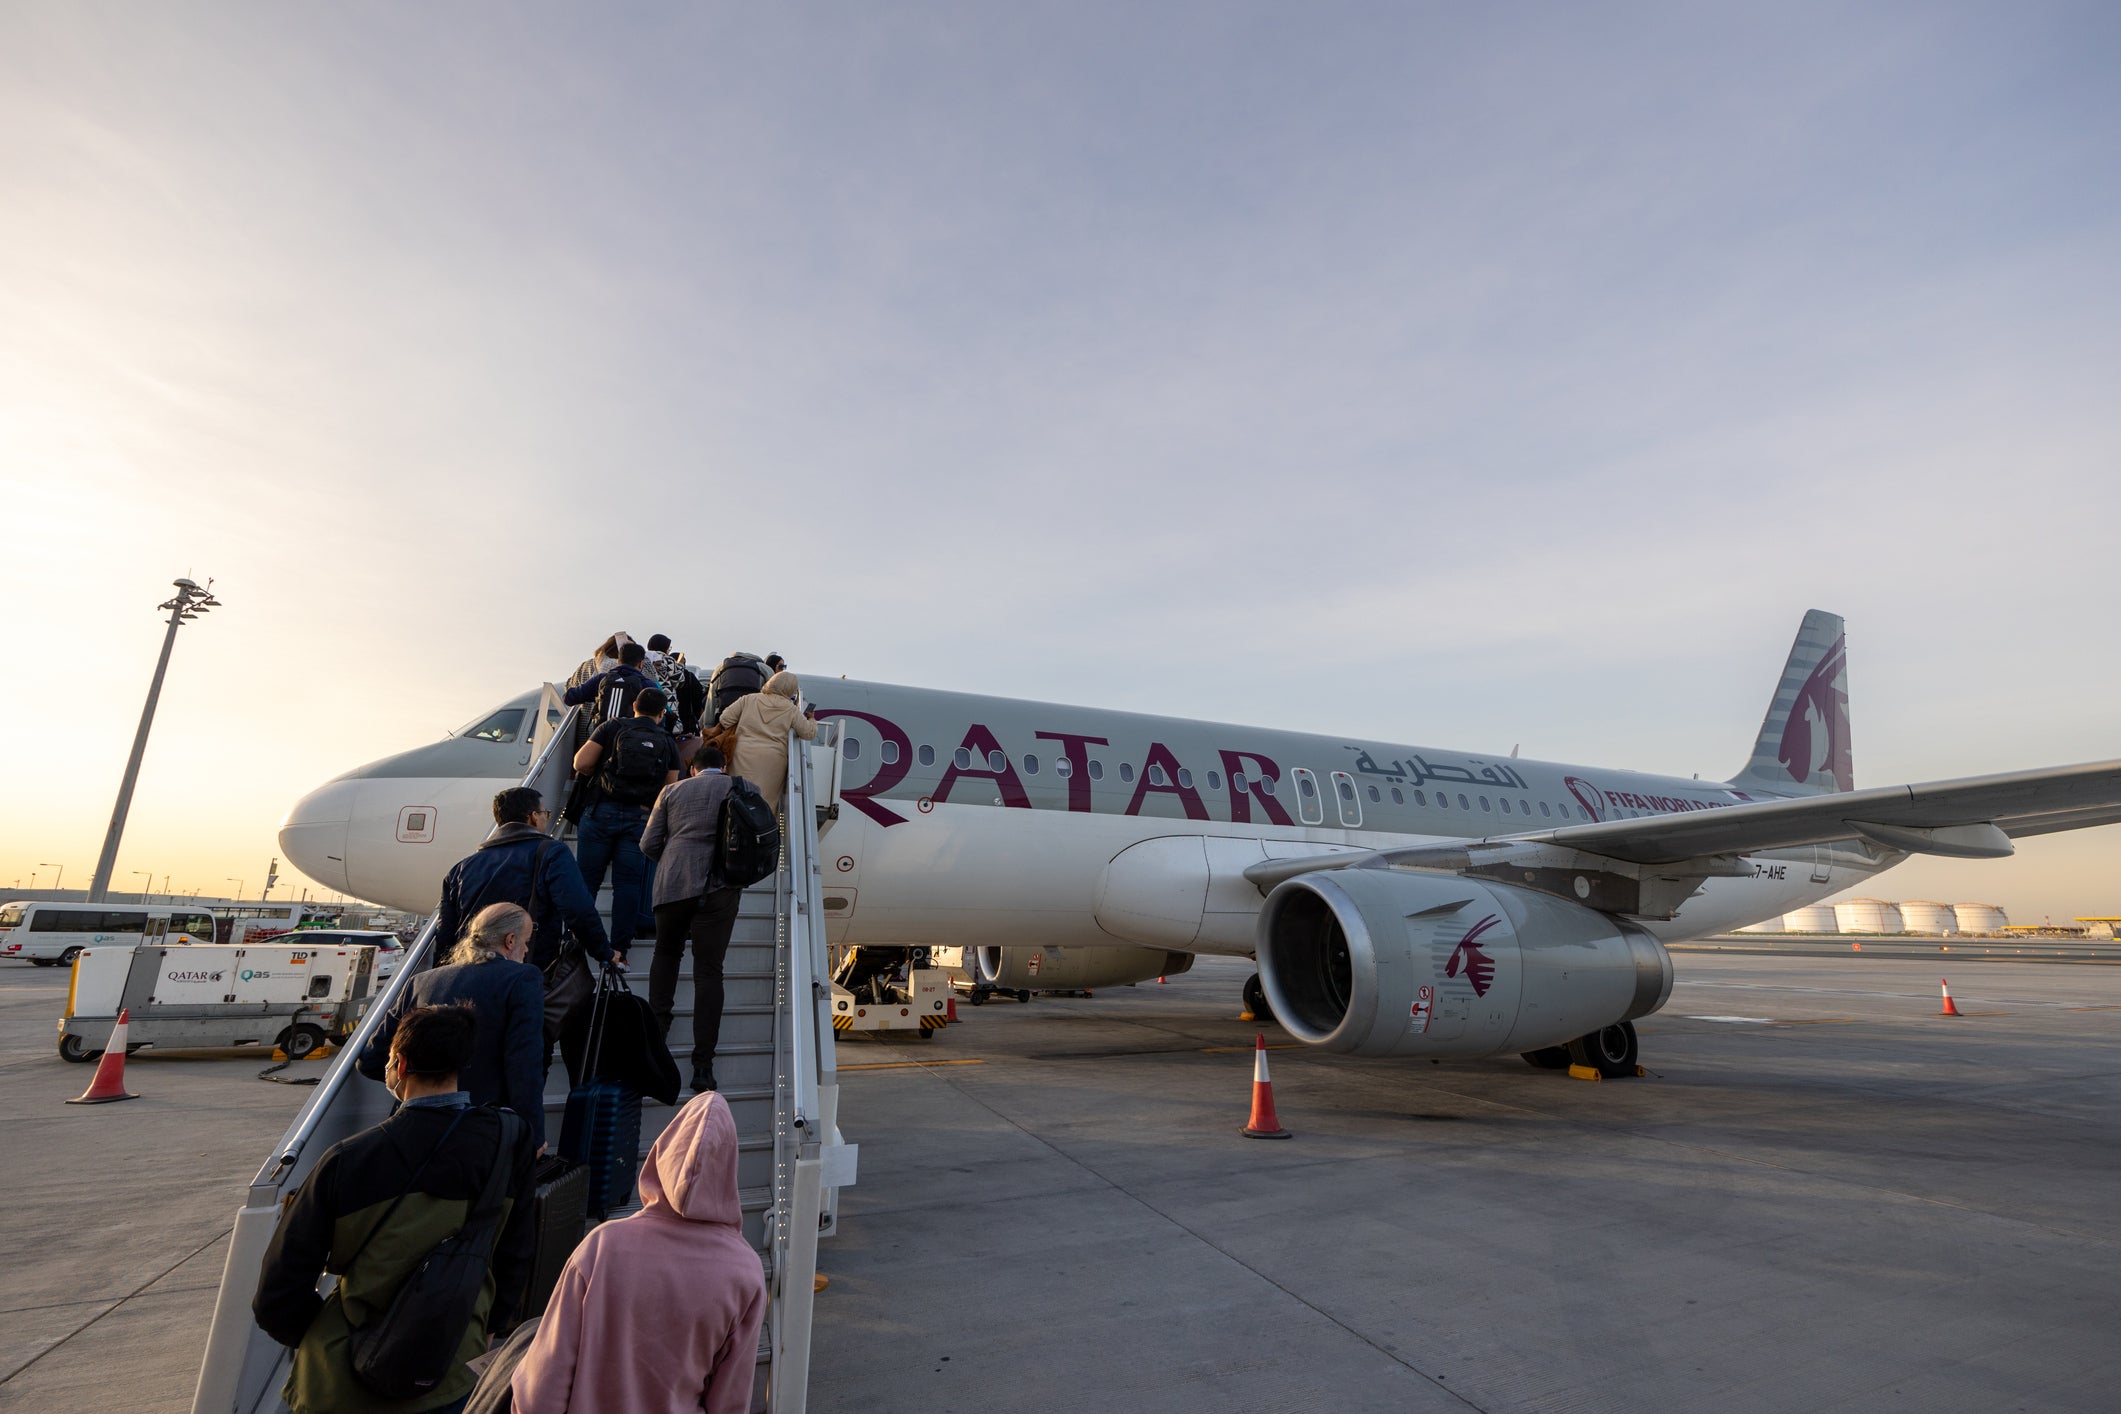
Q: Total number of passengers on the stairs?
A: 13